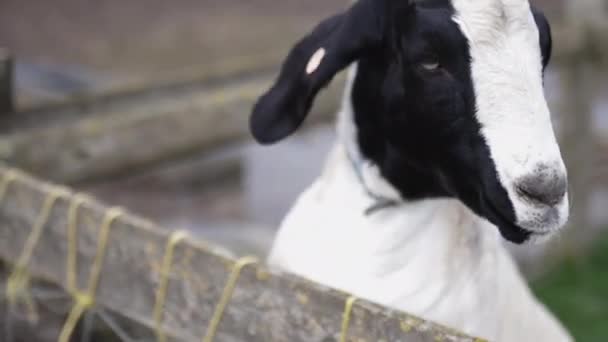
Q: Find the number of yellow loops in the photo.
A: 7